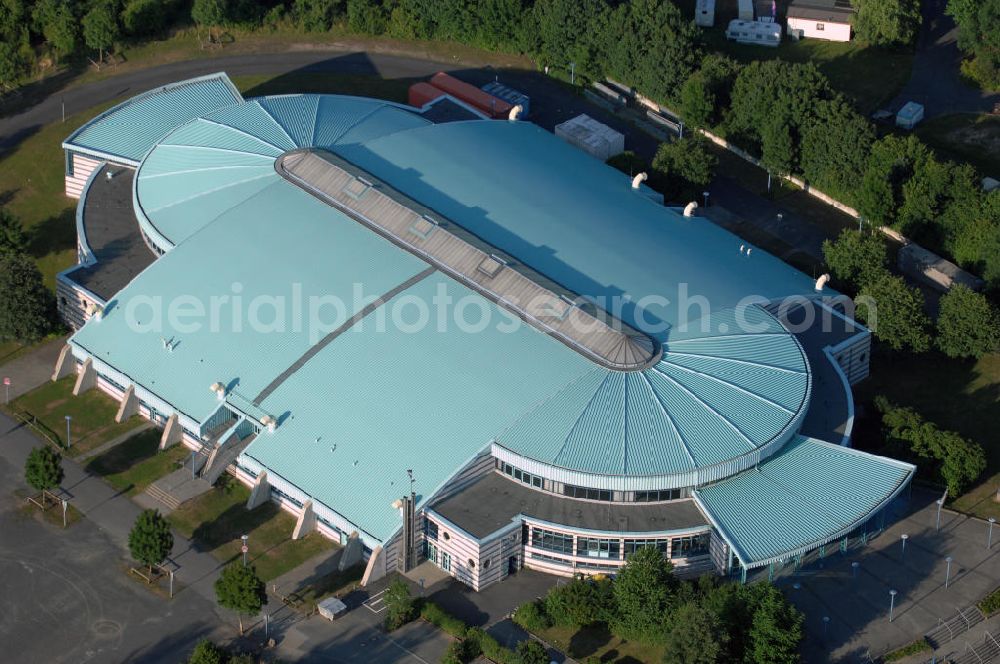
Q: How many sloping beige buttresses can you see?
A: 8